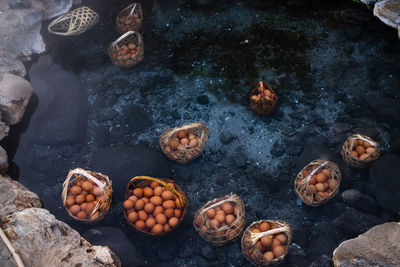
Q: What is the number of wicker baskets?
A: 11